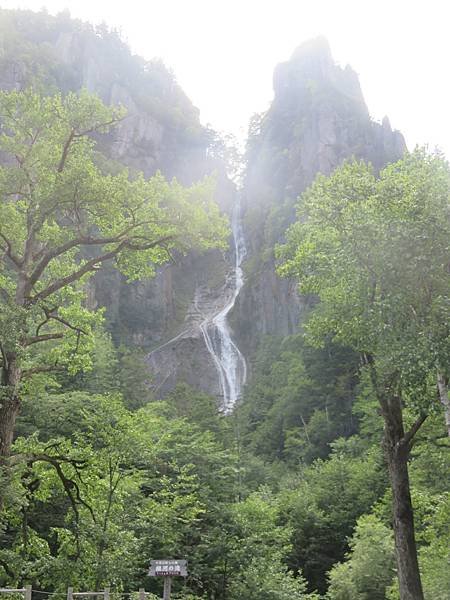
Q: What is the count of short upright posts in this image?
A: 4